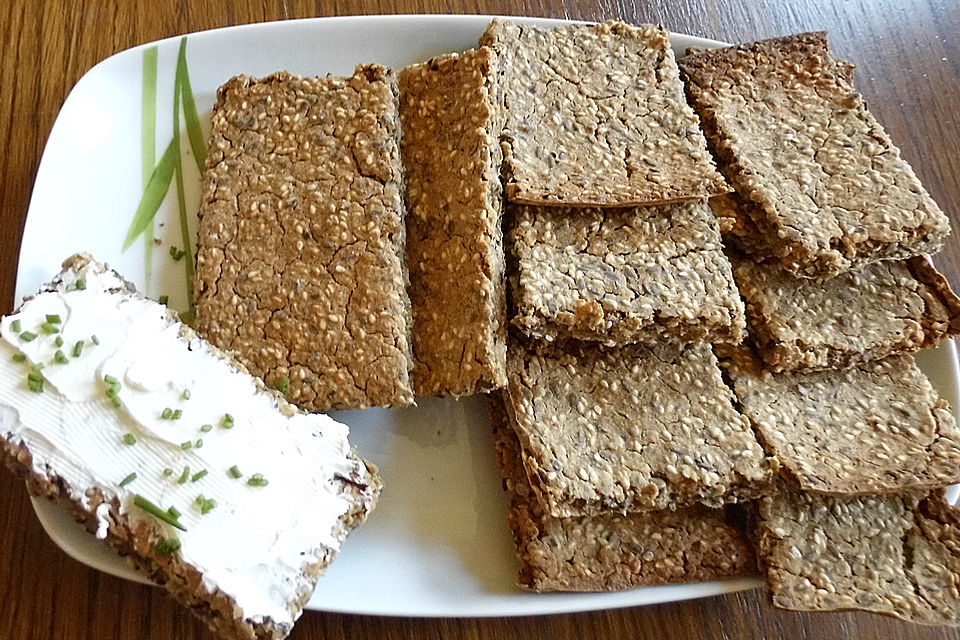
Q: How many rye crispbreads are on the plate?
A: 11